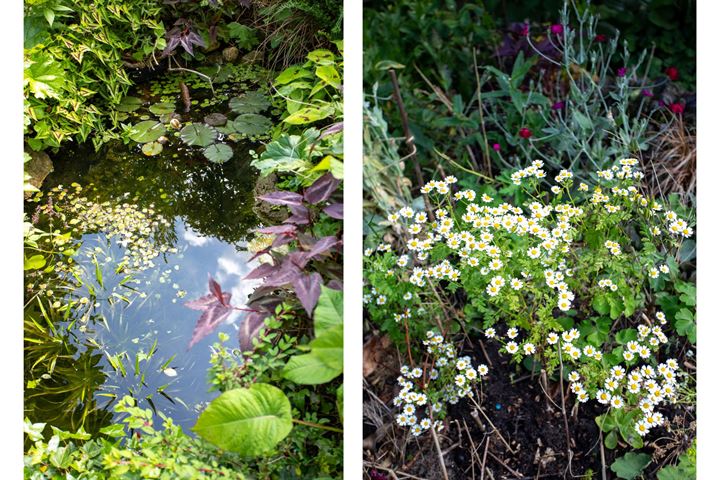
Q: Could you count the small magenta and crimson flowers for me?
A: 11